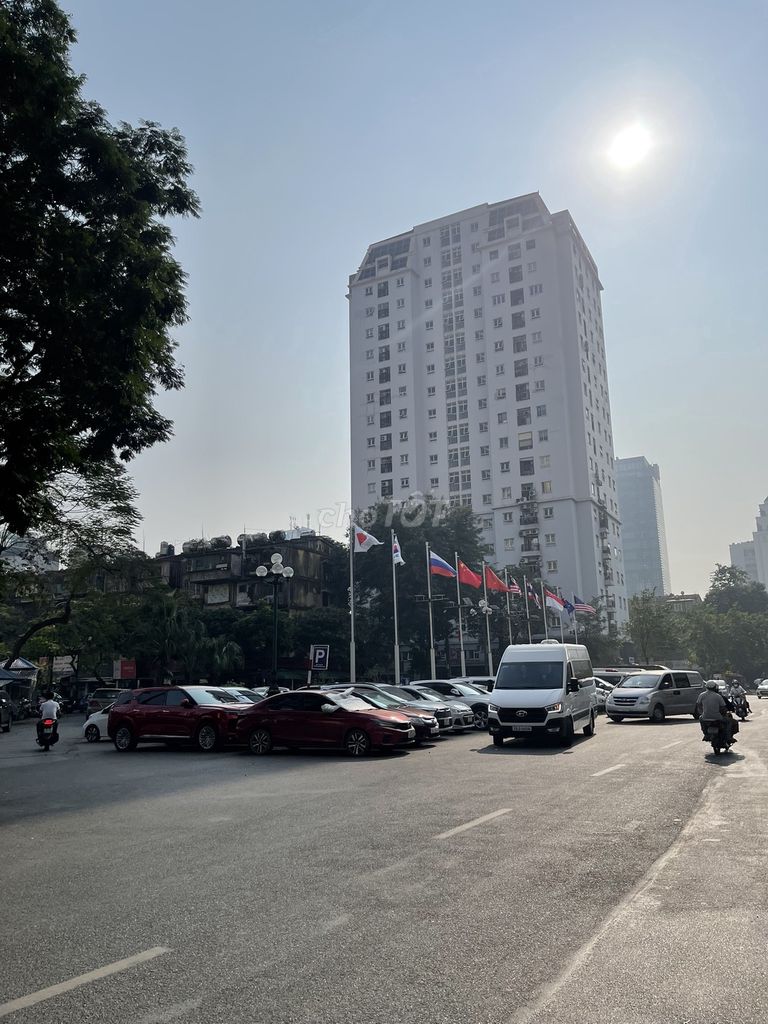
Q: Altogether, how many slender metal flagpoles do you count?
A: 10